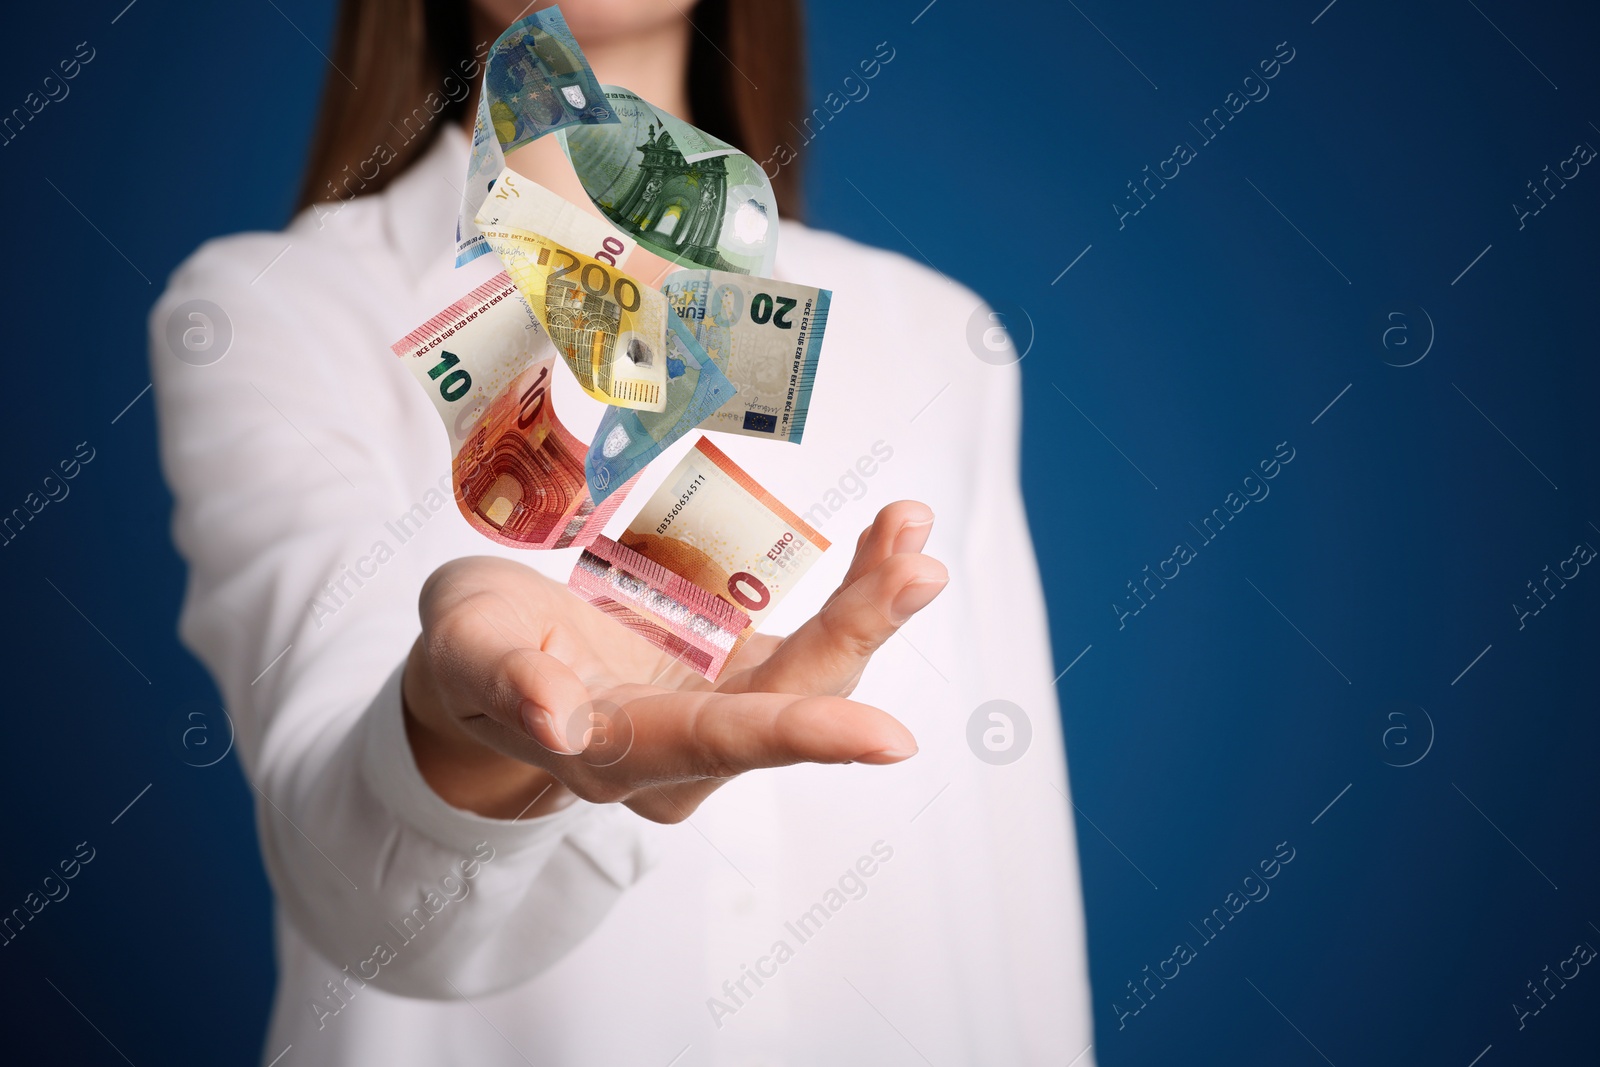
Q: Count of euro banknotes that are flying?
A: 6